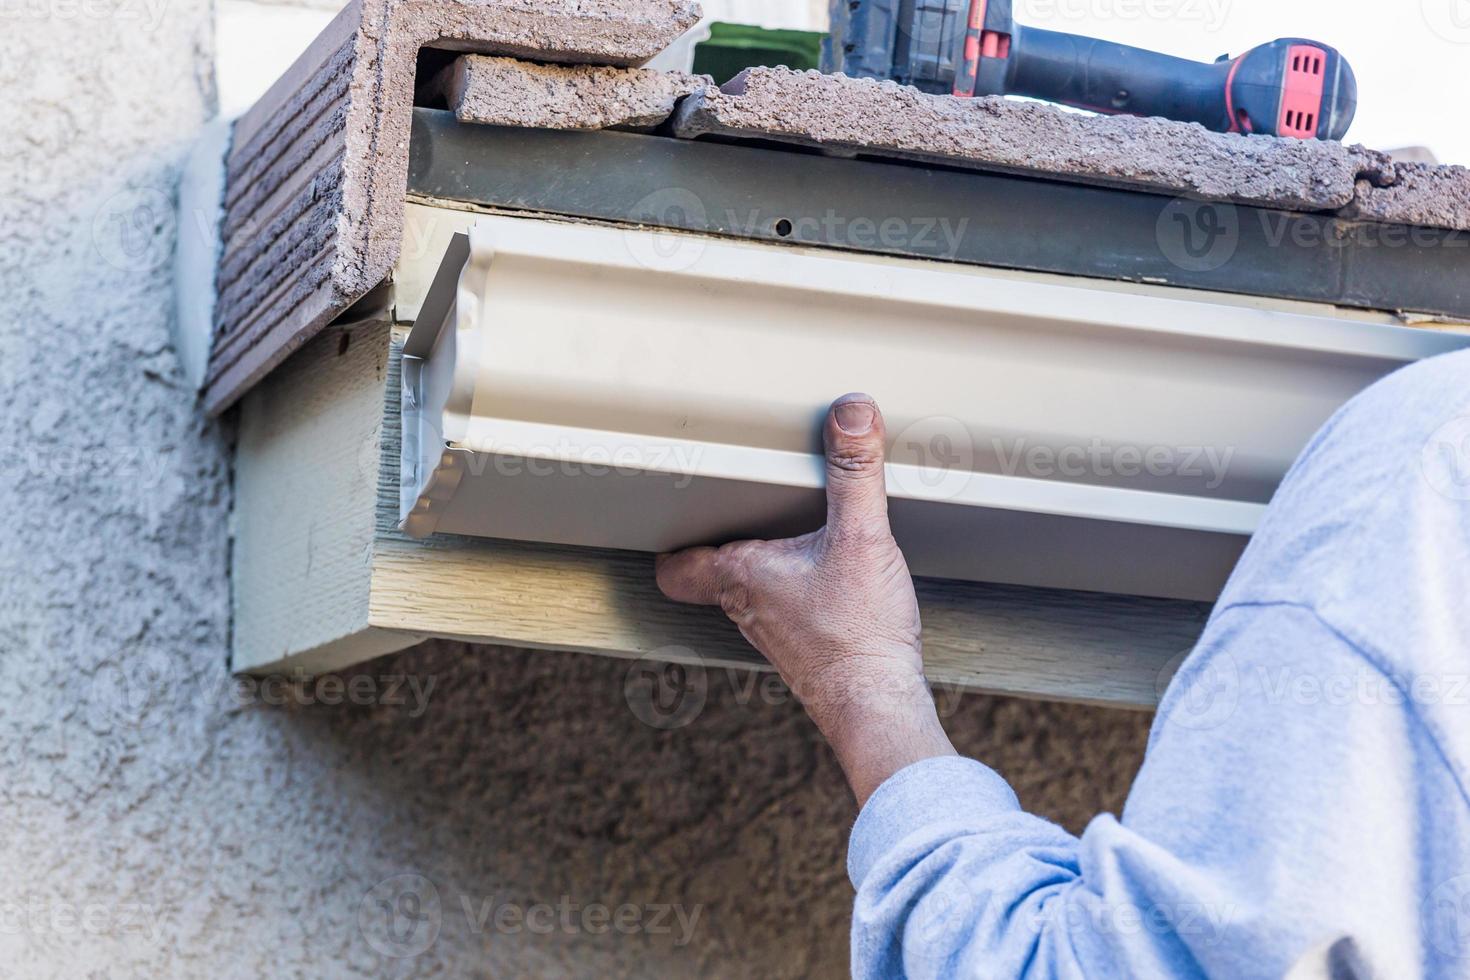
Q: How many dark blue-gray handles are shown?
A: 1